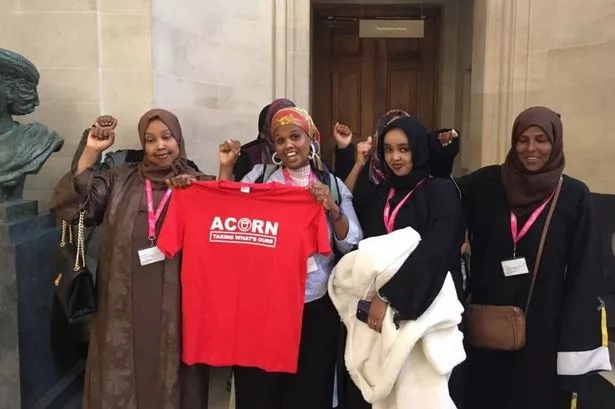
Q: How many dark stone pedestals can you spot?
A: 1